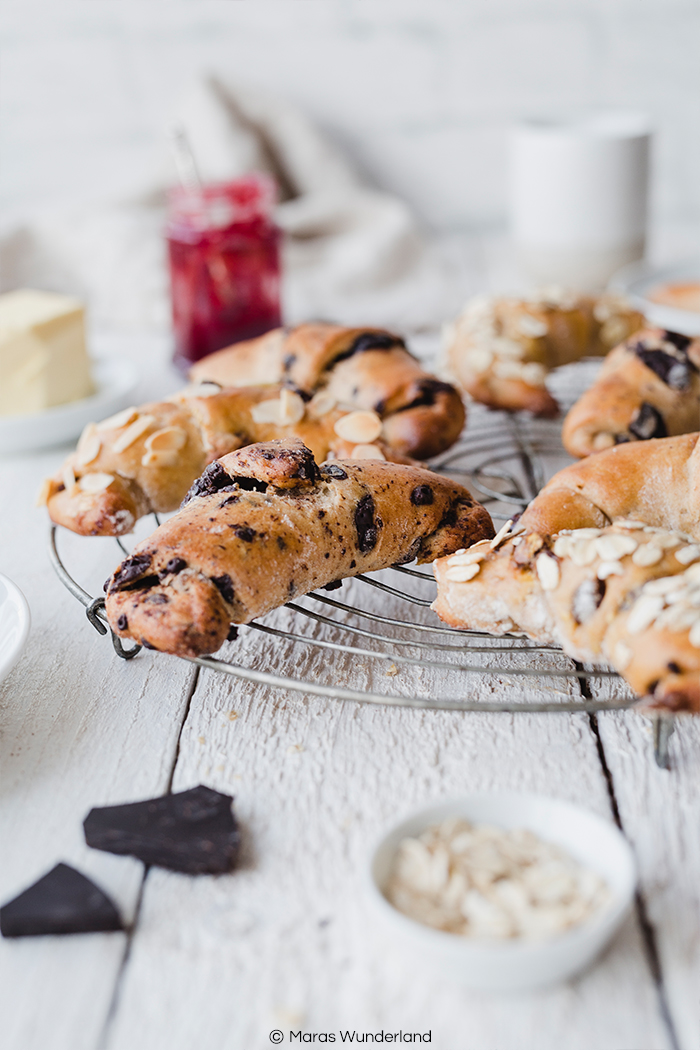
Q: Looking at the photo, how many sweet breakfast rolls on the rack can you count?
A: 7